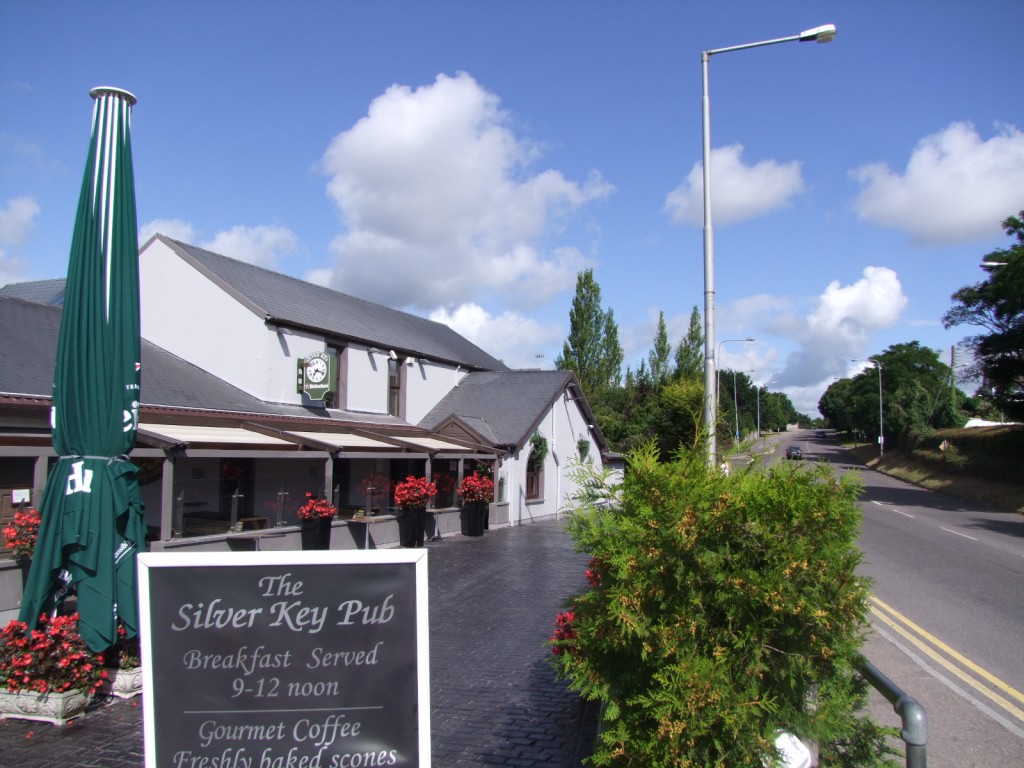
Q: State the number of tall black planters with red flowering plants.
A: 3